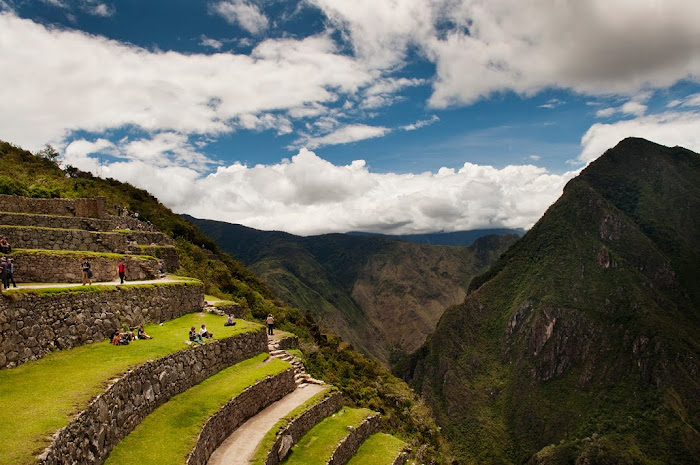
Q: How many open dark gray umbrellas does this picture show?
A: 0